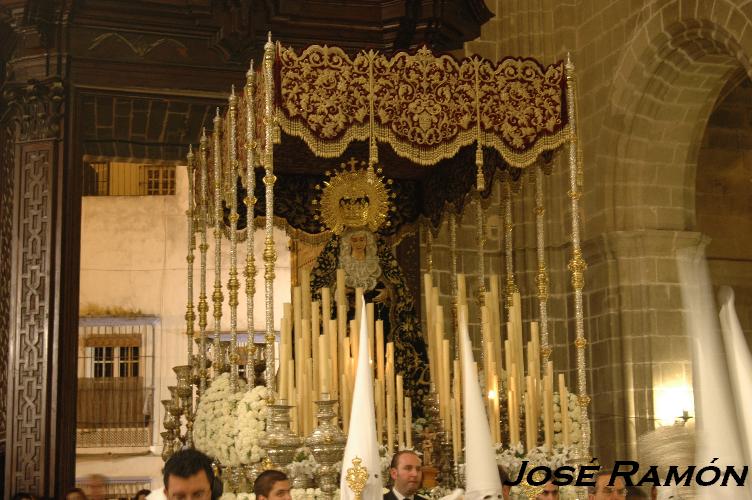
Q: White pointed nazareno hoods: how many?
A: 4